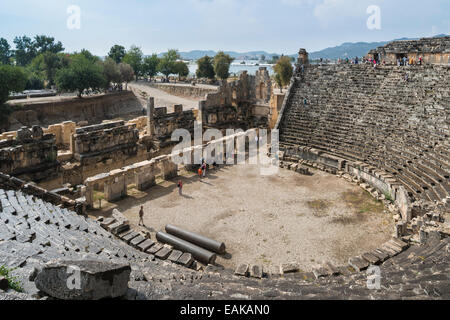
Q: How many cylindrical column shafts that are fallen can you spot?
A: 2